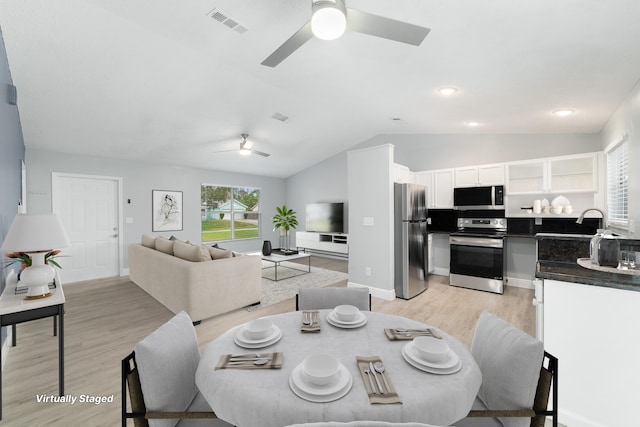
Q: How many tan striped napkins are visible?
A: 4